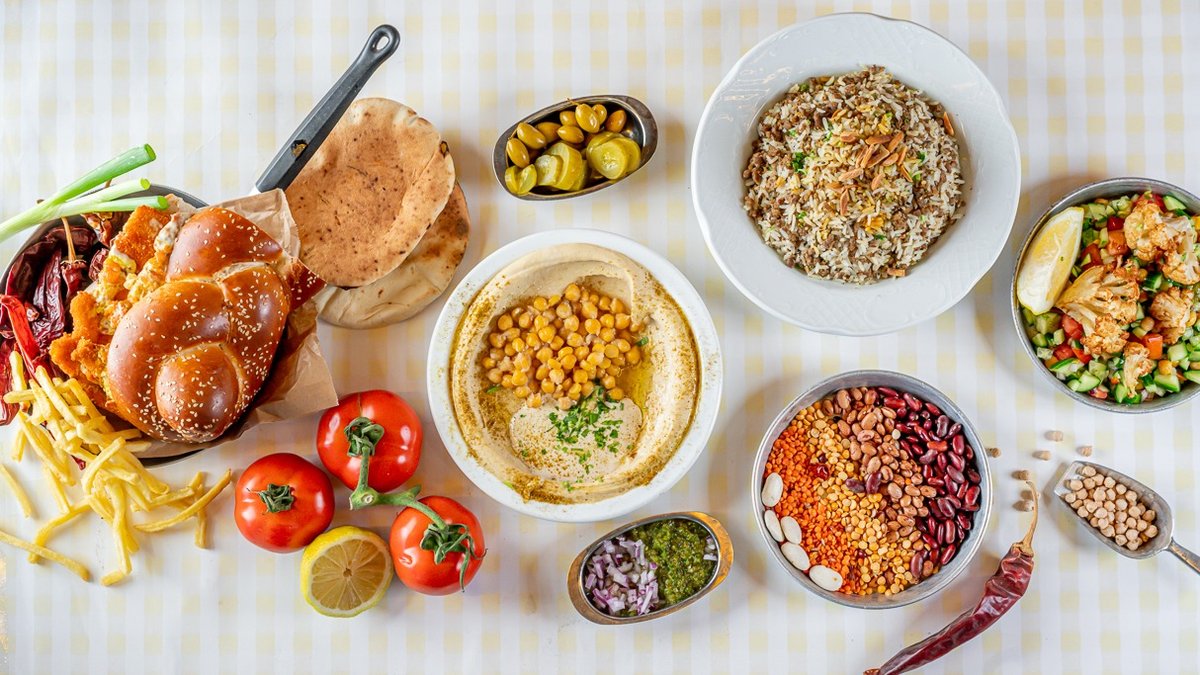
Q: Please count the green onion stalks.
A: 3